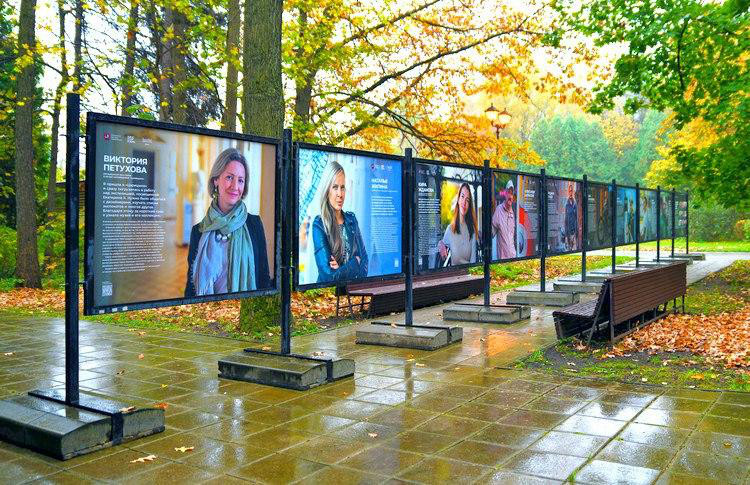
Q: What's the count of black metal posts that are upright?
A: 11